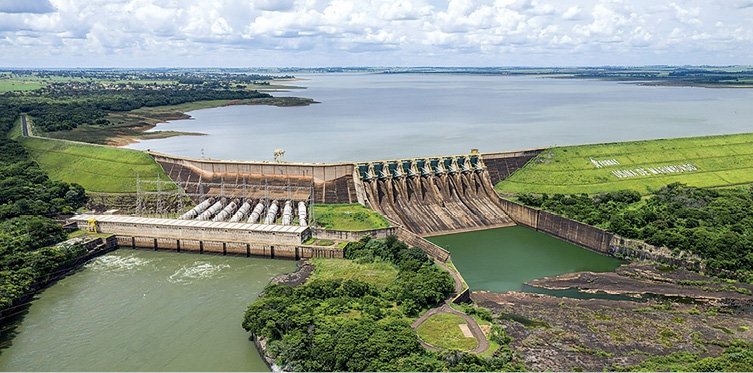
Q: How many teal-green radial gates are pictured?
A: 9